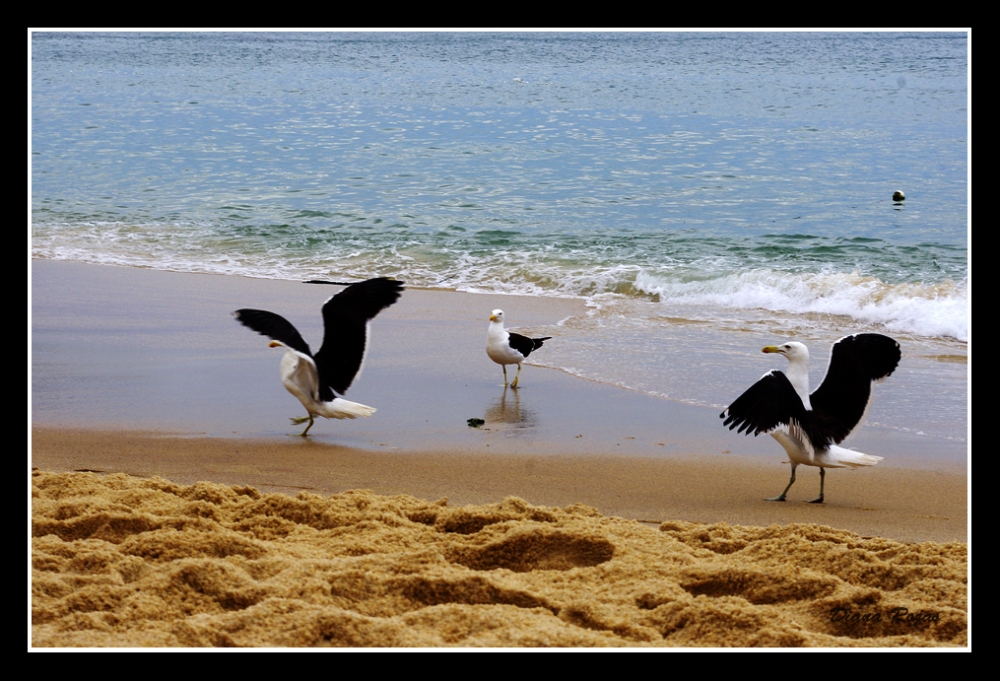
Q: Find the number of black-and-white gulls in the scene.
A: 3